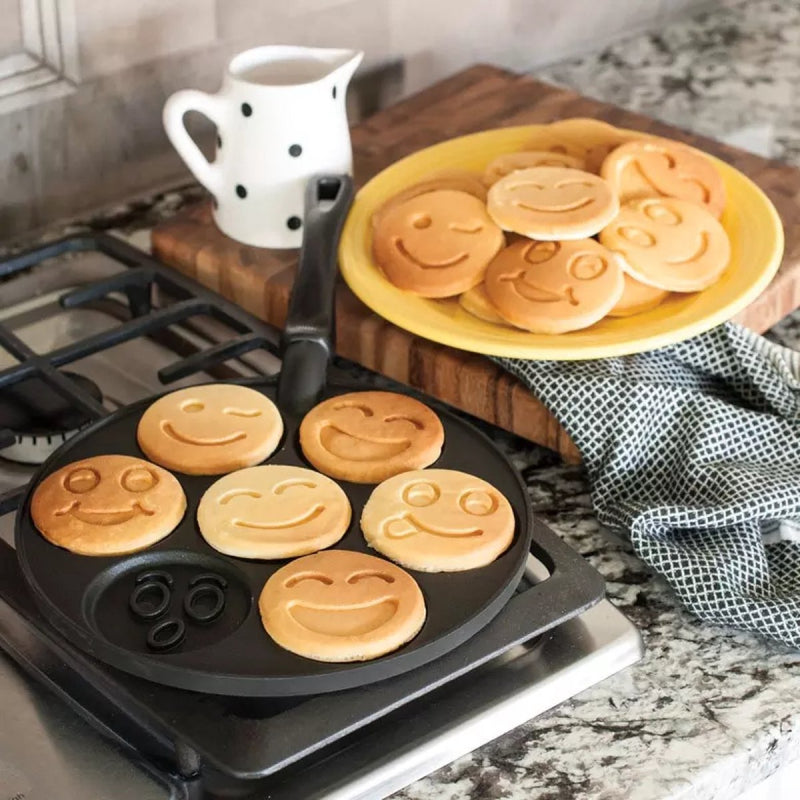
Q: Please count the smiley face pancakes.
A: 11